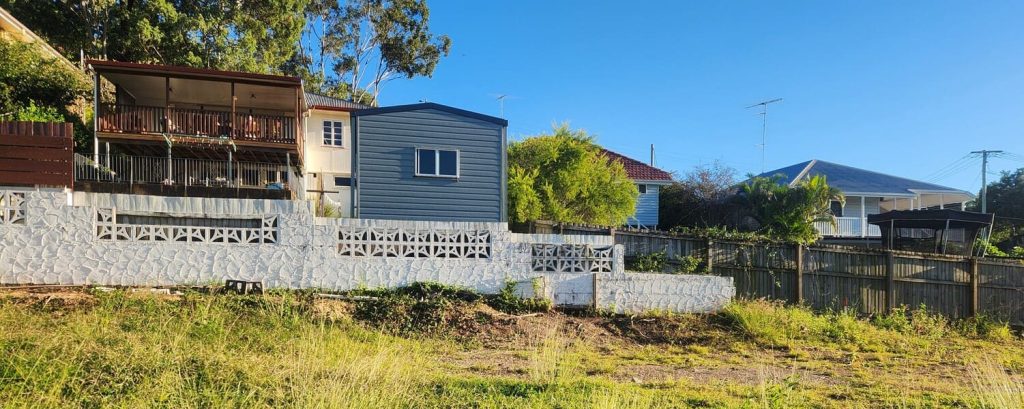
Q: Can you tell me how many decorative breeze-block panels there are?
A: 4